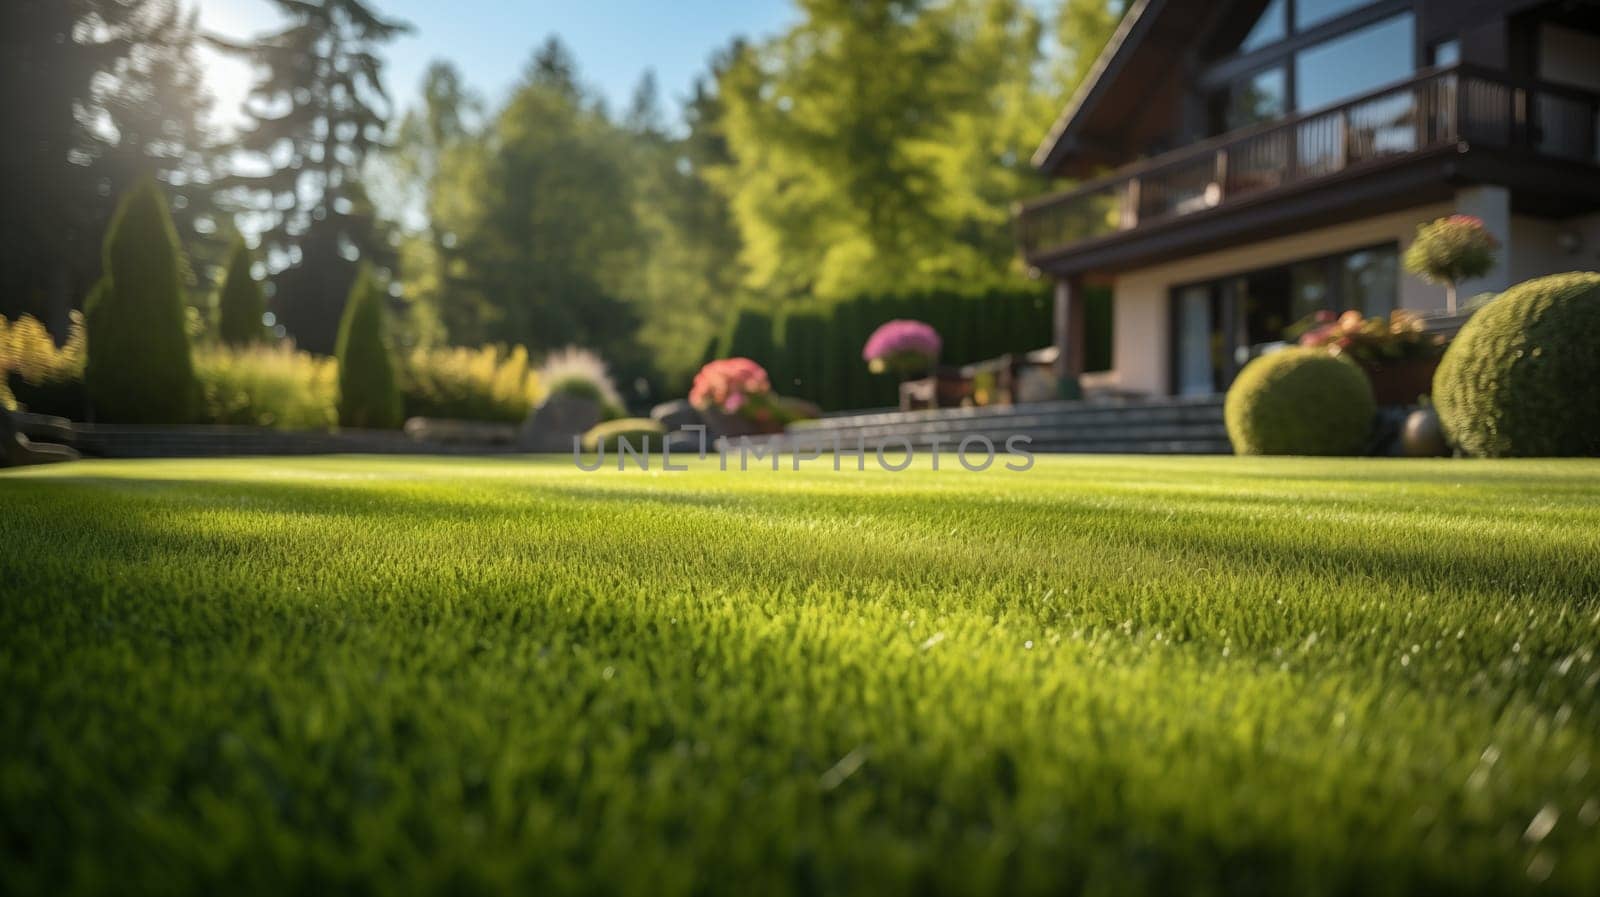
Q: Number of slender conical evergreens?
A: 3